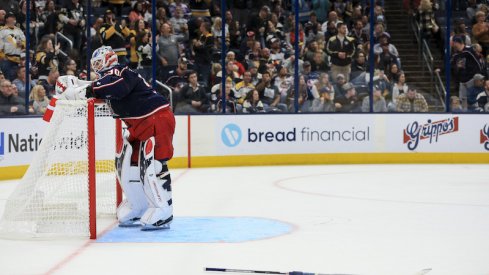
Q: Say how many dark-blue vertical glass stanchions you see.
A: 7